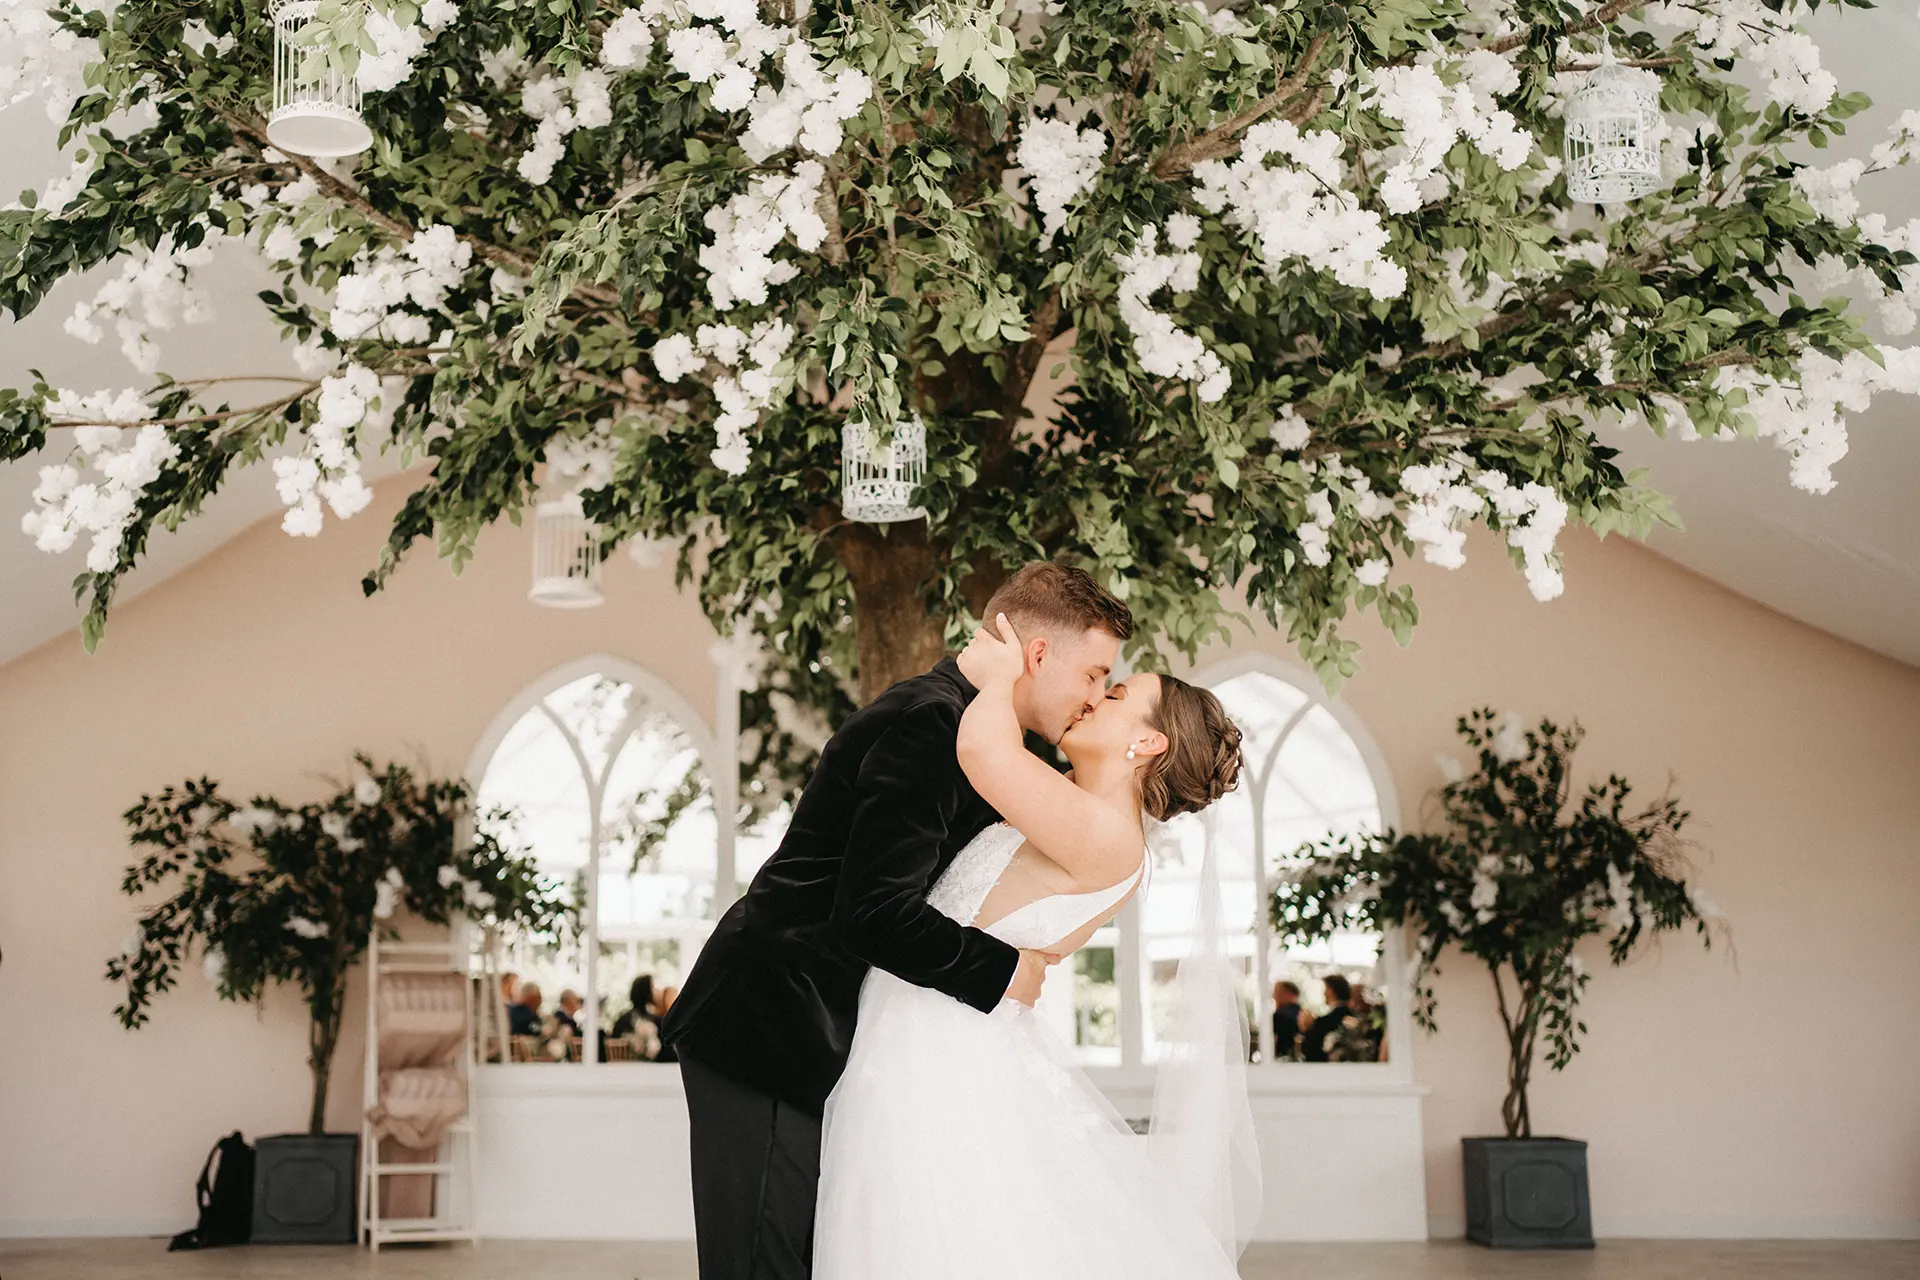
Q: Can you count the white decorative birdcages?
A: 4